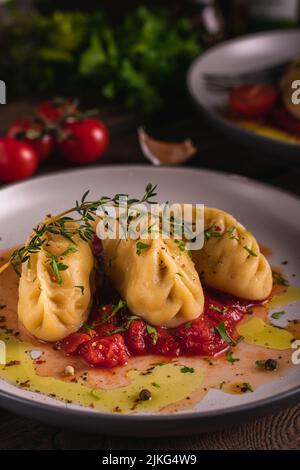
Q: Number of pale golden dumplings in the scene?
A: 3